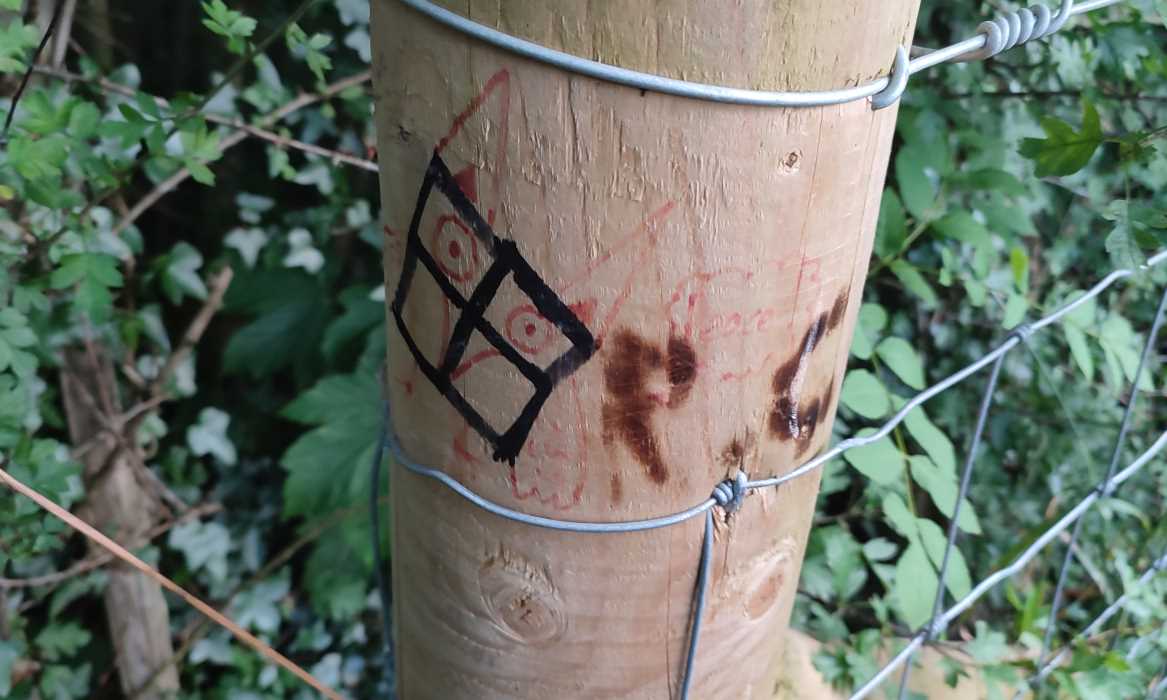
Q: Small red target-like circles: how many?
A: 2